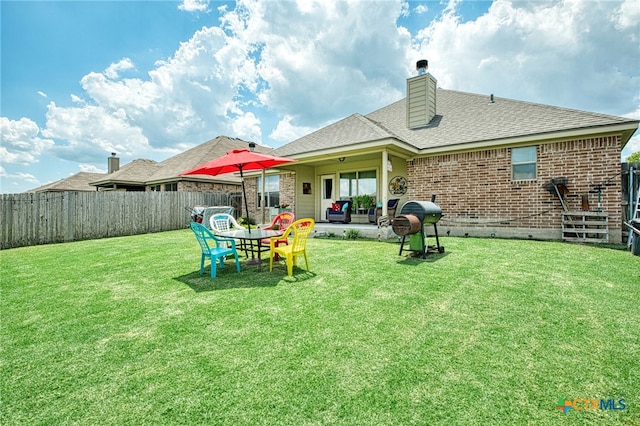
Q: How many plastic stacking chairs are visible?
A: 4